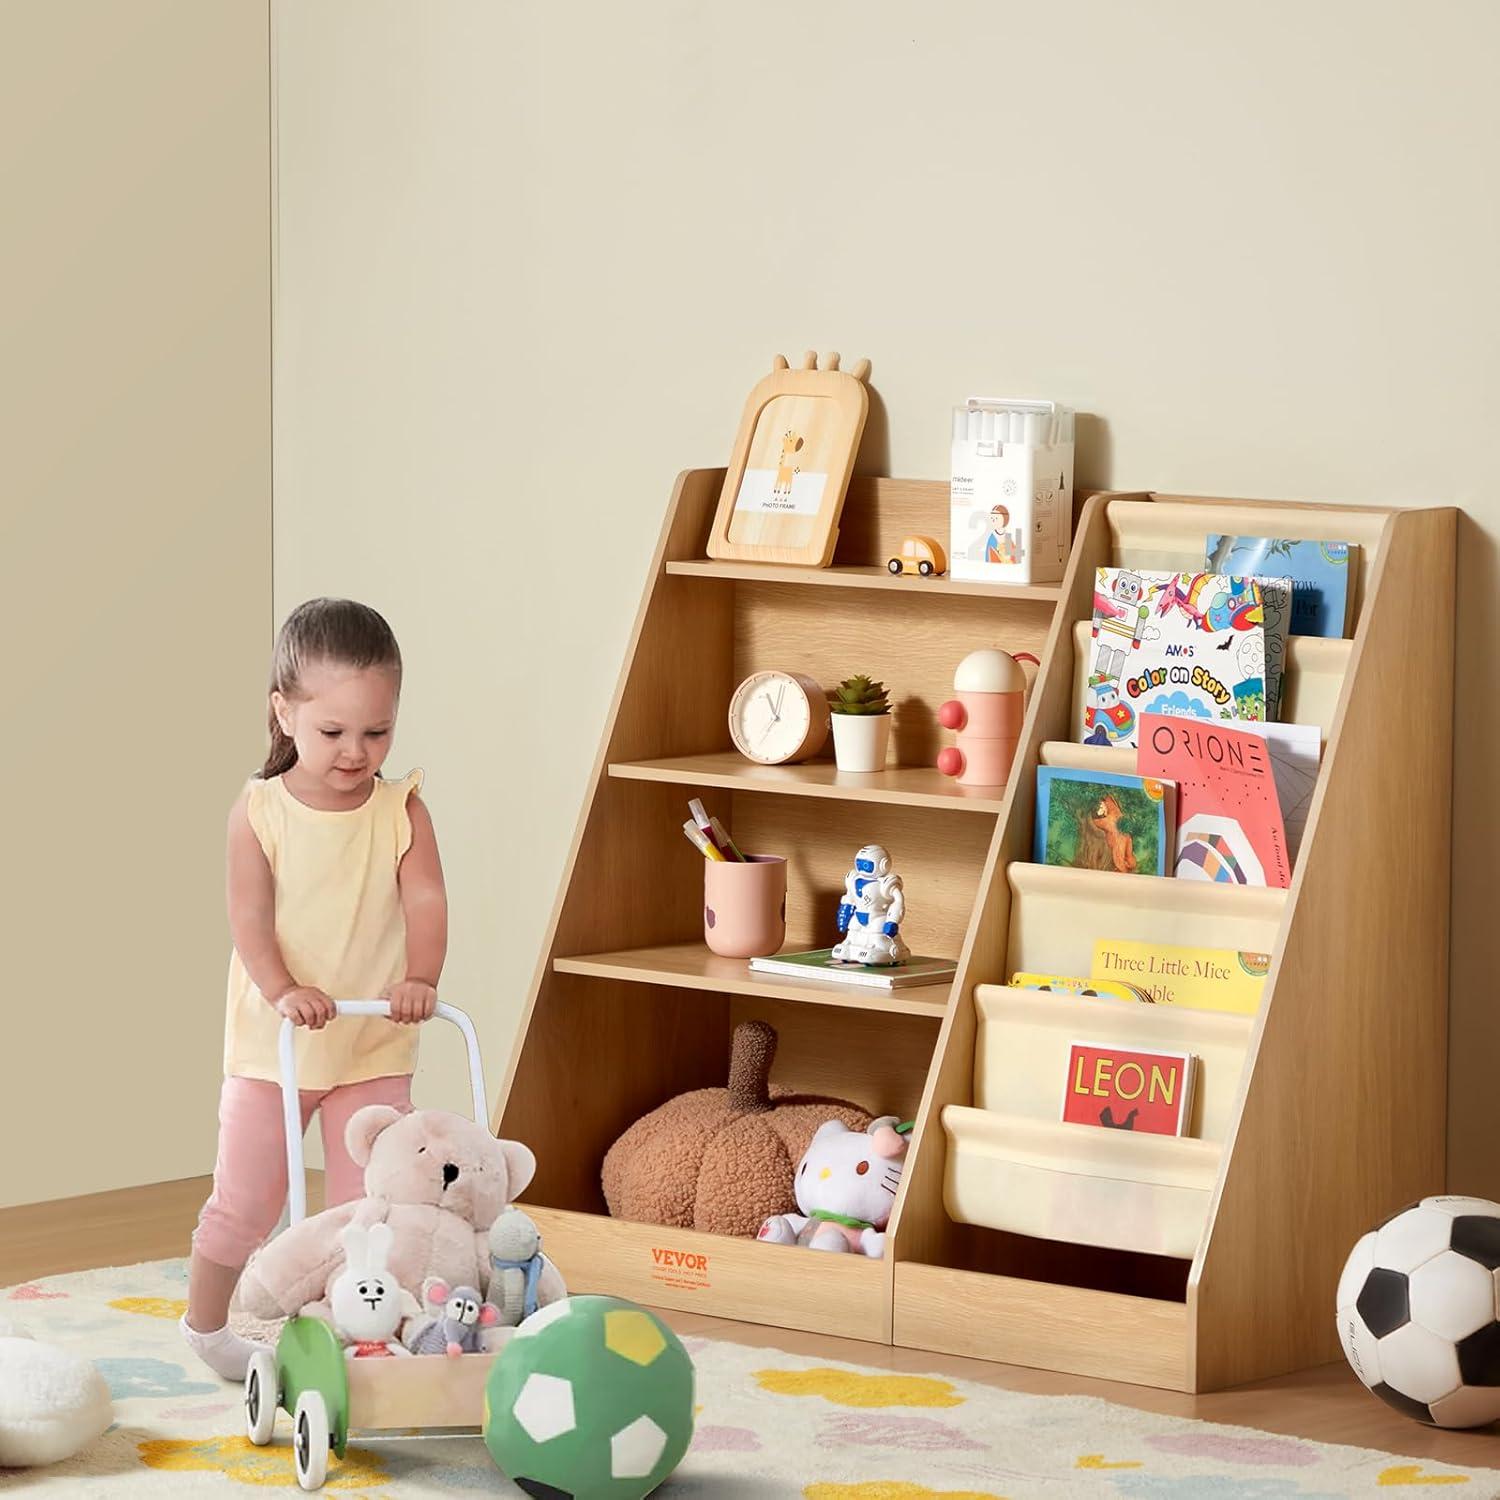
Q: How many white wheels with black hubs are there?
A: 2